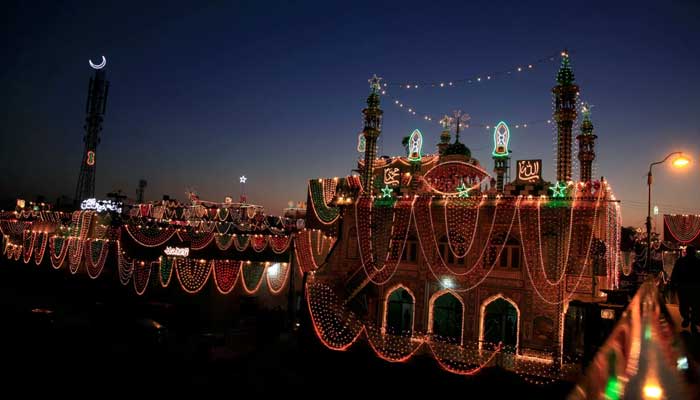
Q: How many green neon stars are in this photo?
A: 3